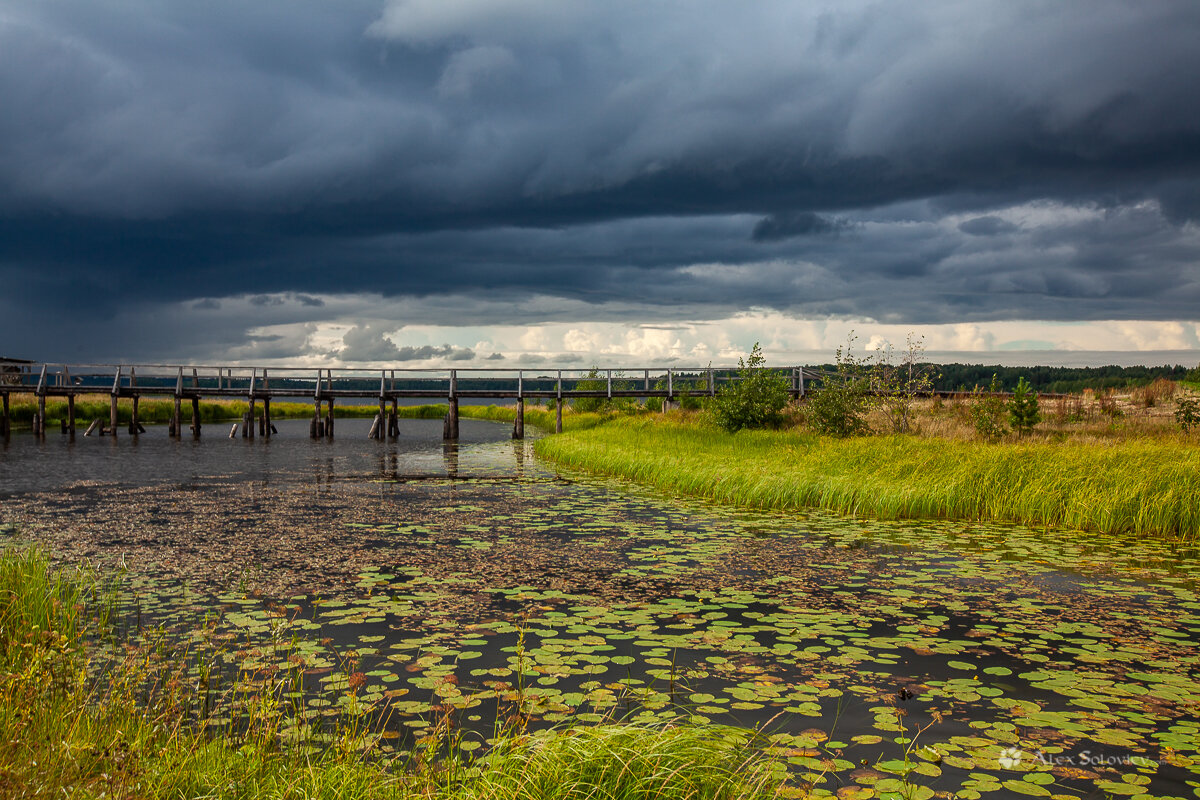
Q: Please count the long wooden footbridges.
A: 1